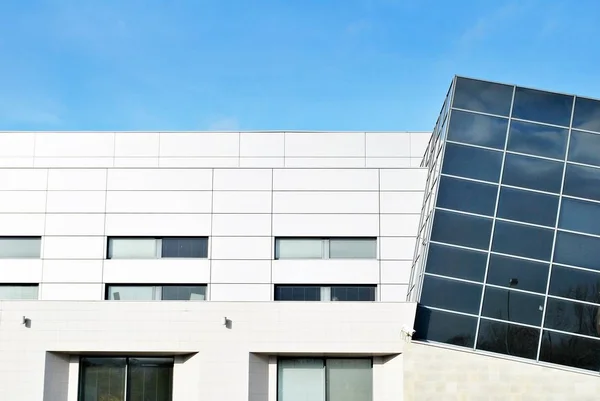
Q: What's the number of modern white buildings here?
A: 1